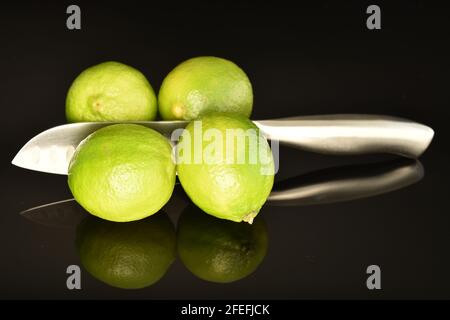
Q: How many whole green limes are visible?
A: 4